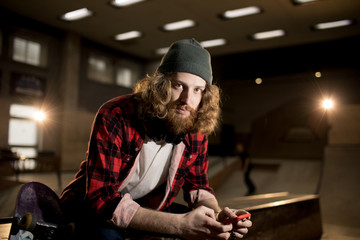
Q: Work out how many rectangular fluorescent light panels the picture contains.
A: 10